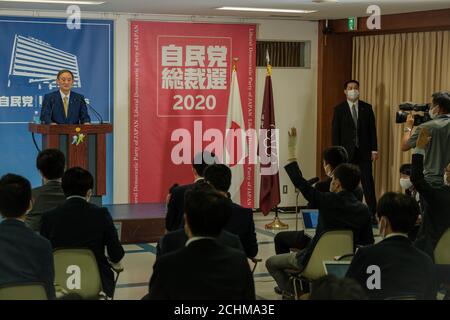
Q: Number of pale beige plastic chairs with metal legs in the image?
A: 4